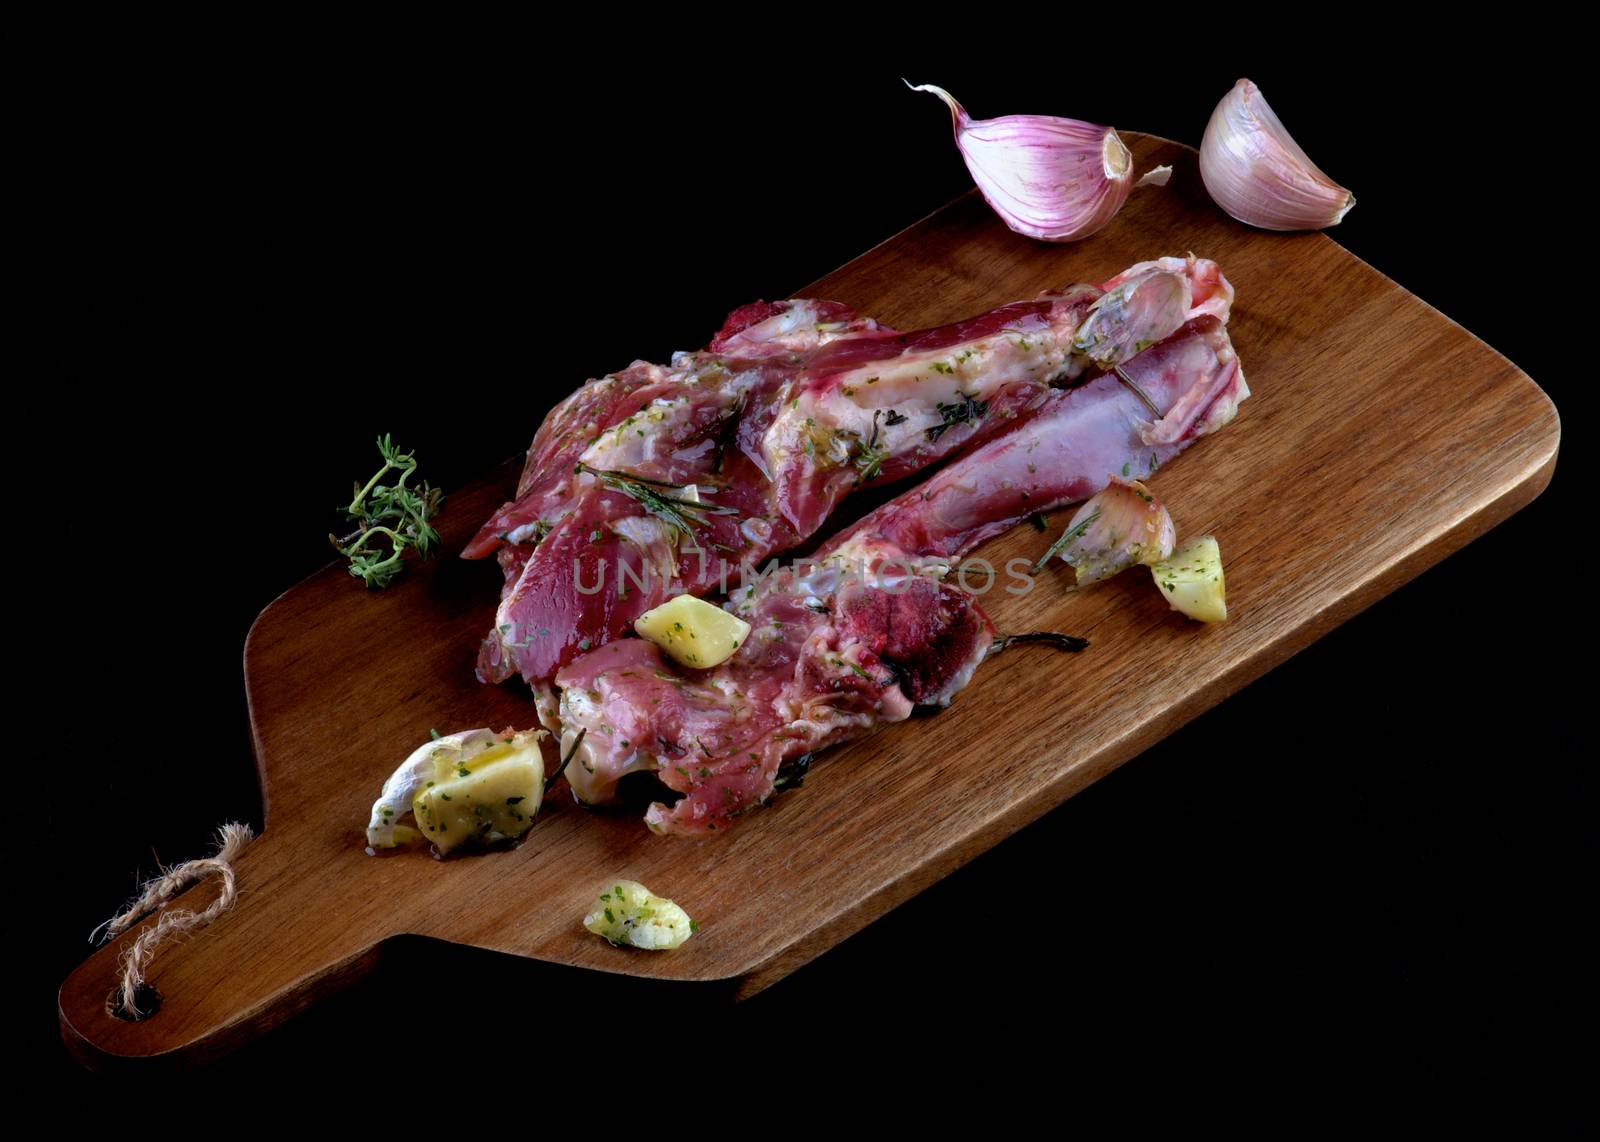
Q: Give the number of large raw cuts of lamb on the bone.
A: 2